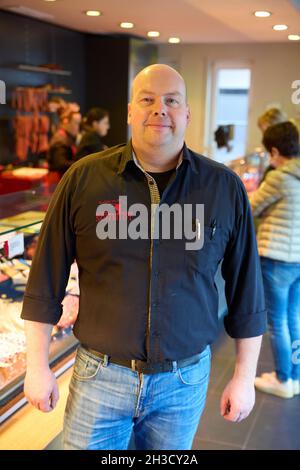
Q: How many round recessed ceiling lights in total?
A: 7